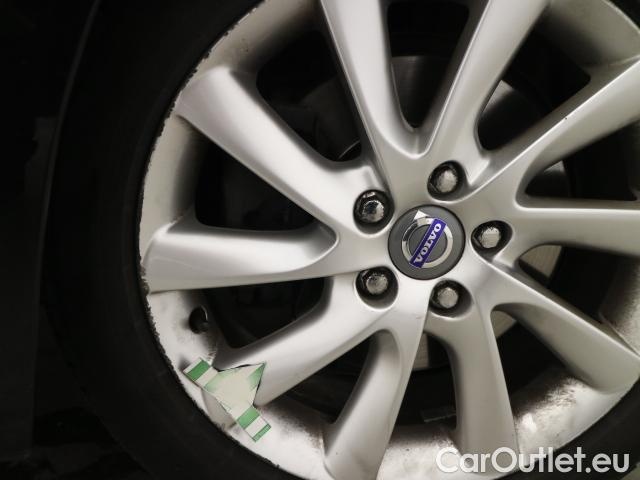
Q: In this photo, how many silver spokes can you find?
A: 10